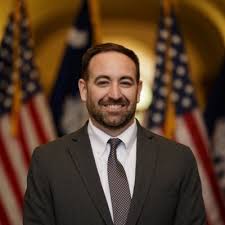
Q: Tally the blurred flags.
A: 4